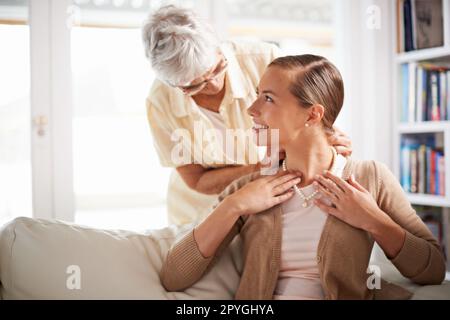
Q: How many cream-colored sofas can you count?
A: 1